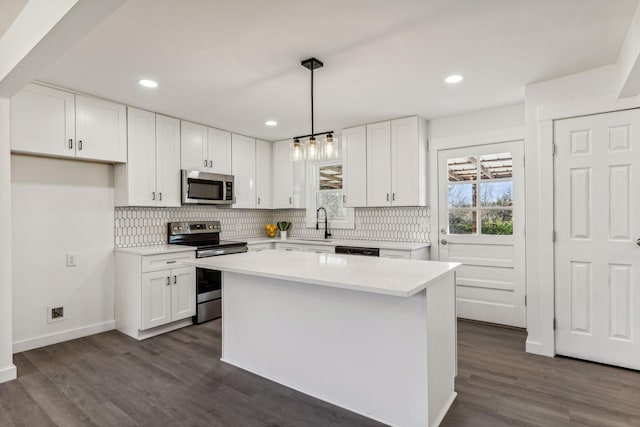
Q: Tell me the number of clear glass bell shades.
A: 3